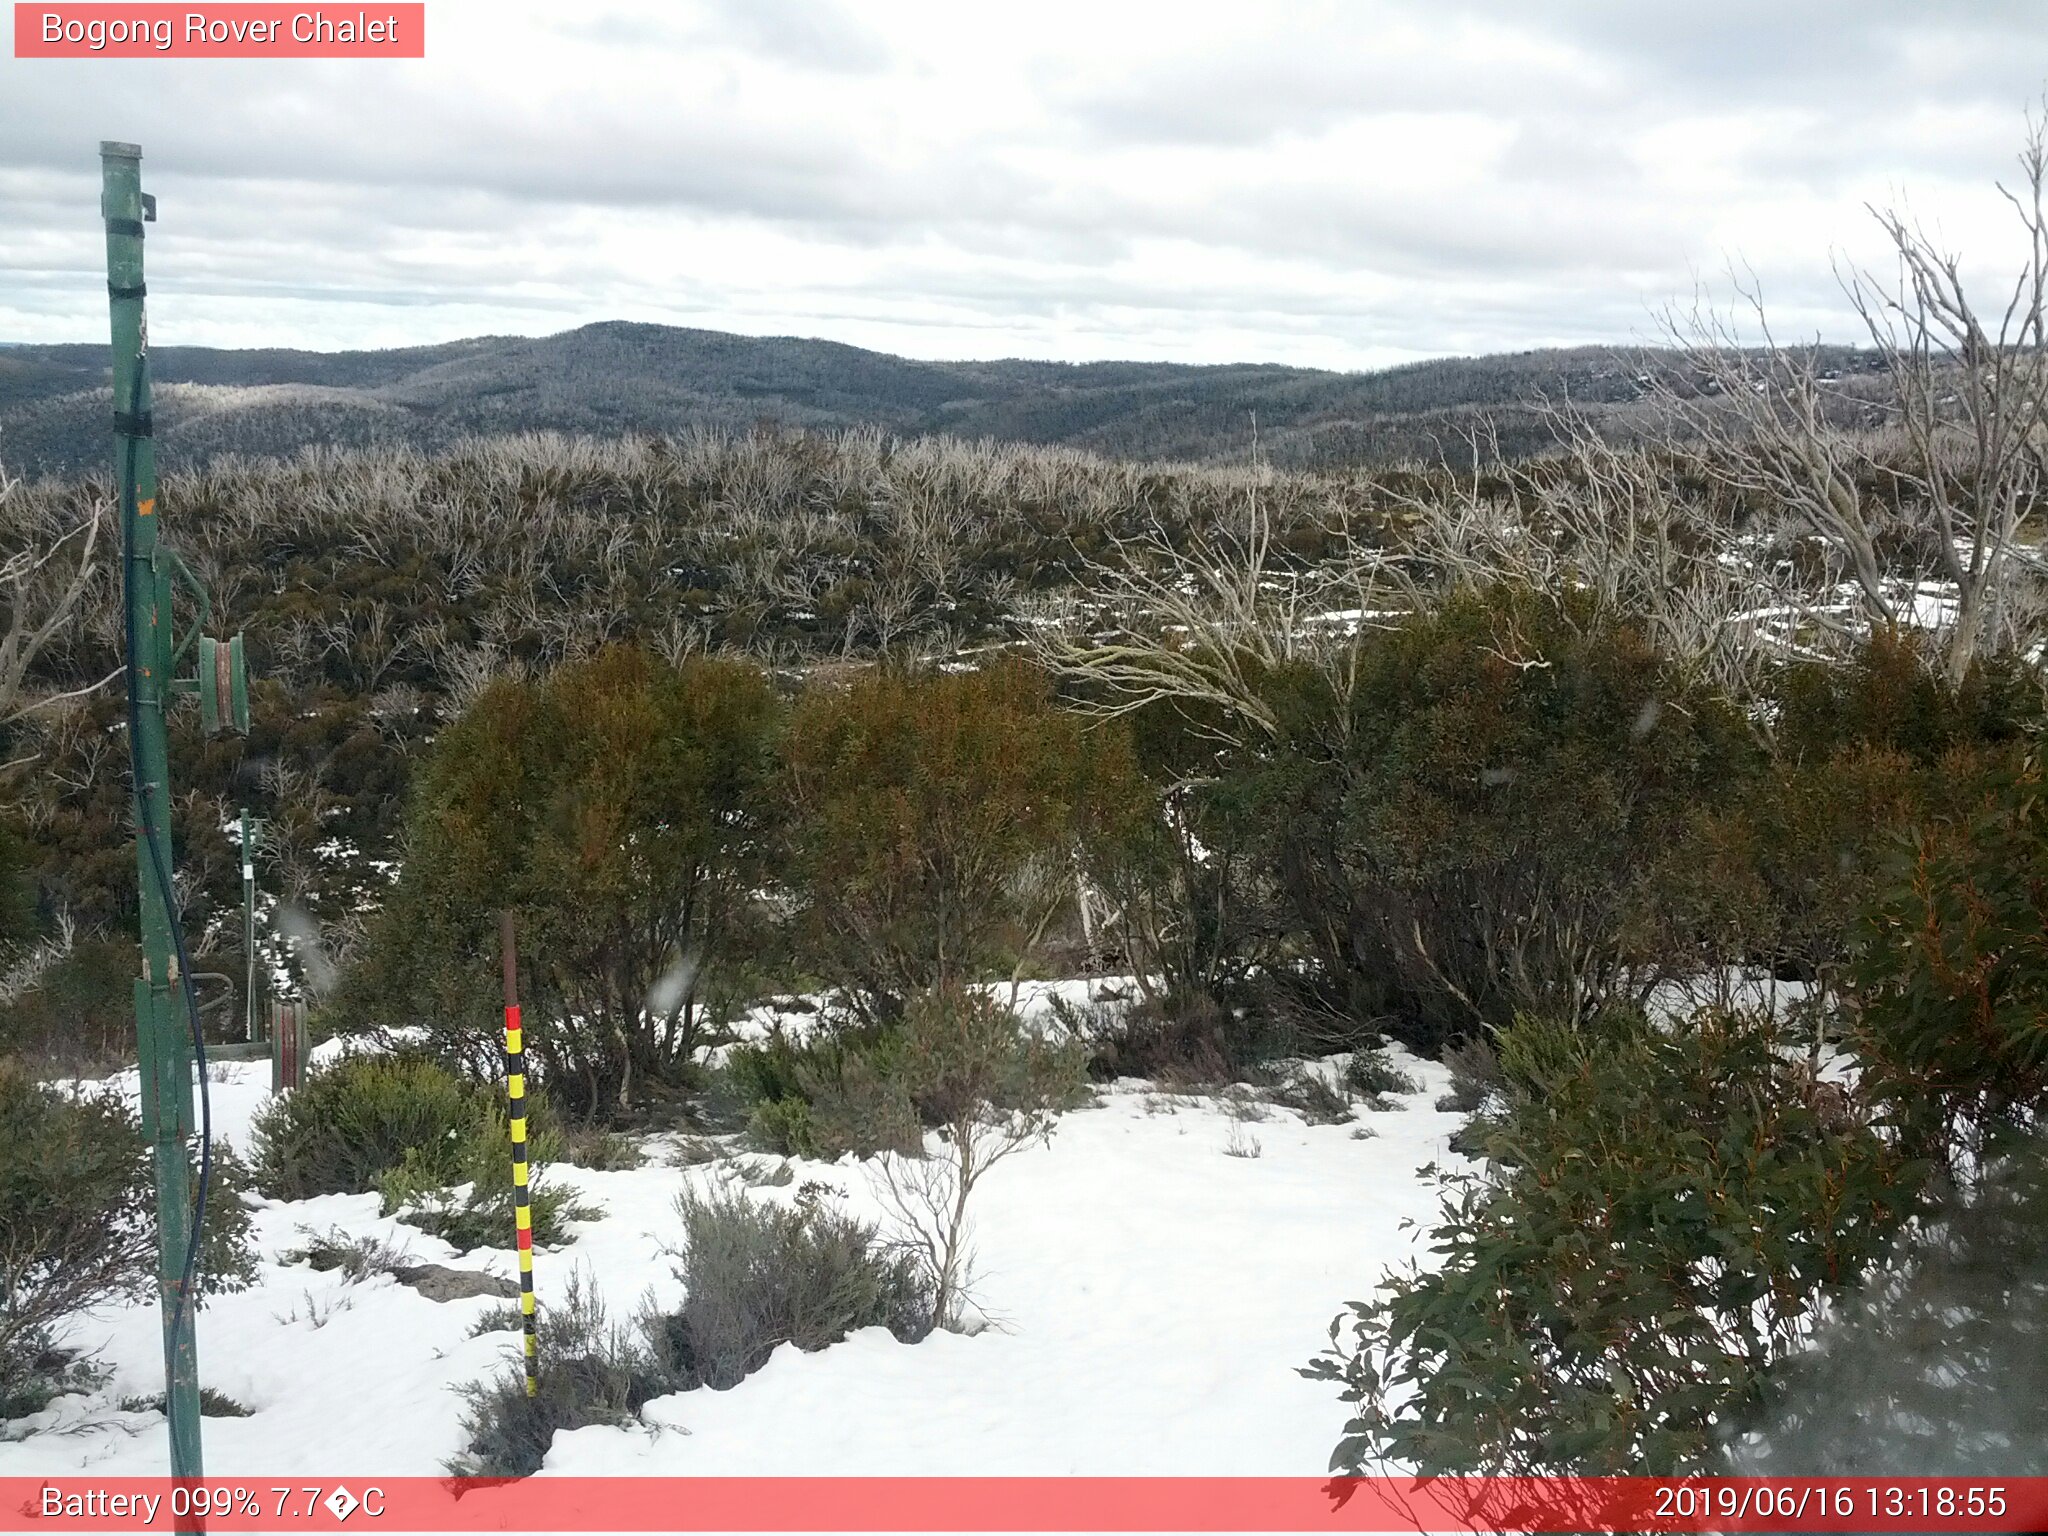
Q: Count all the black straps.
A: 3